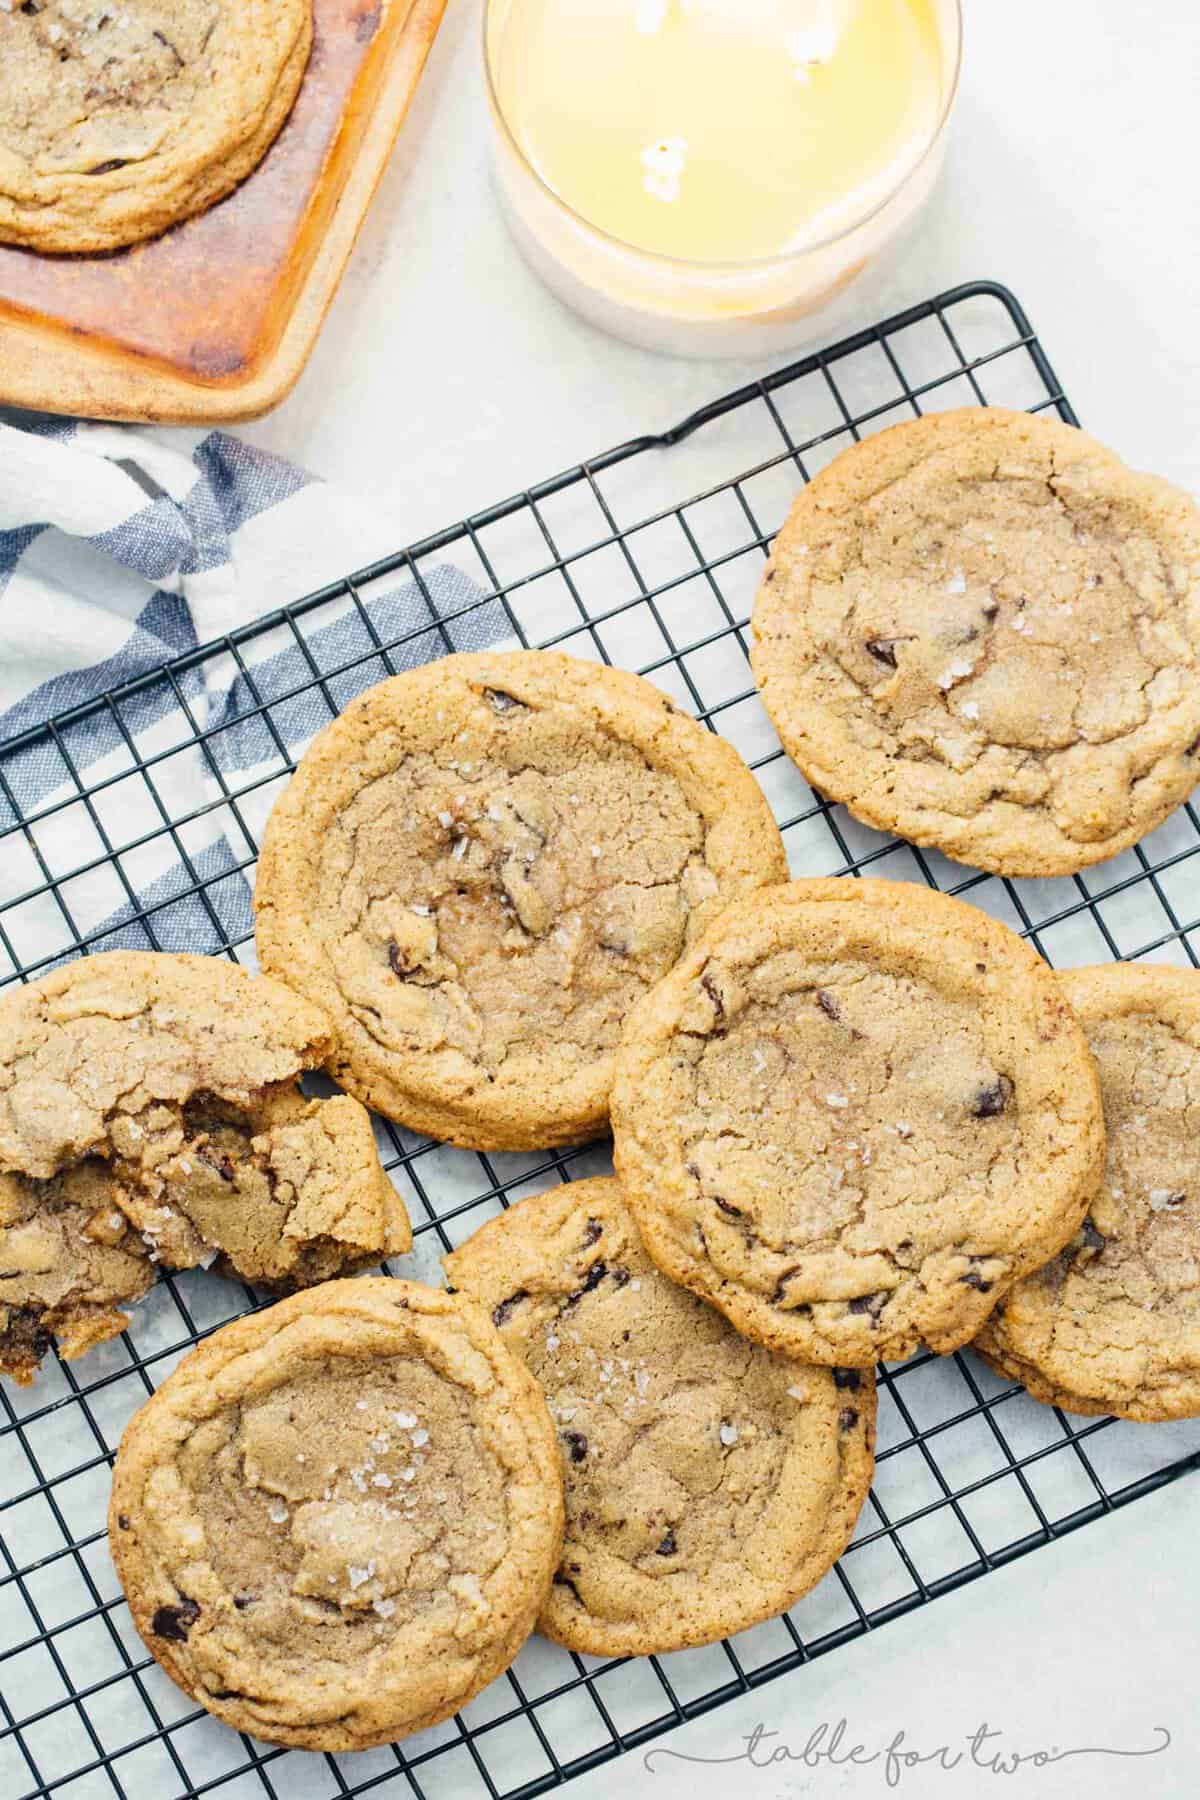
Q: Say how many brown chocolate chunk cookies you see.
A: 8